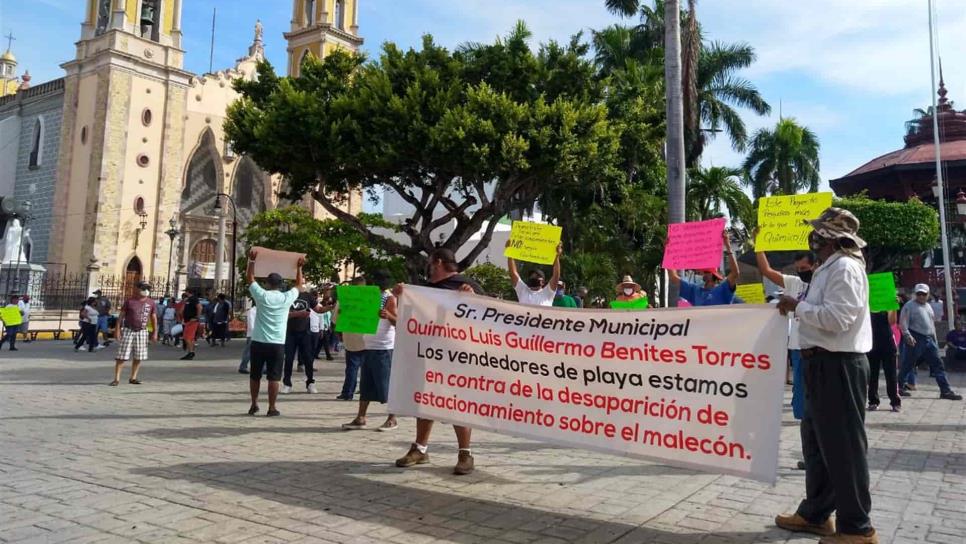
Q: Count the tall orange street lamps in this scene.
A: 0